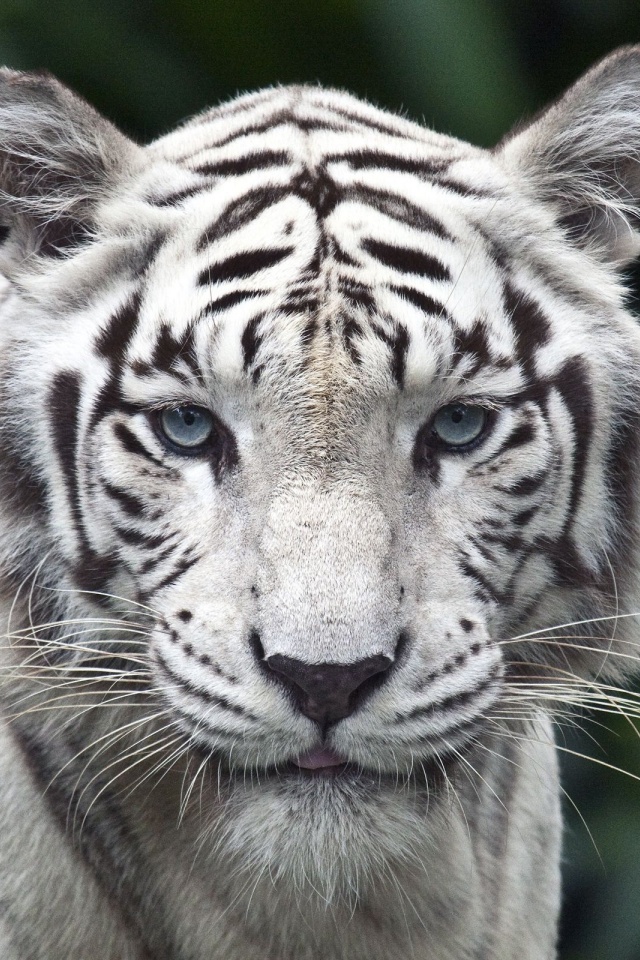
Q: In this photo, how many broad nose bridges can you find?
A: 1